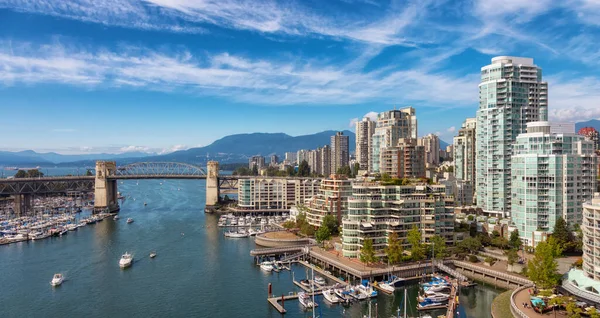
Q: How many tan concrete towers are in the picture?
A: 2